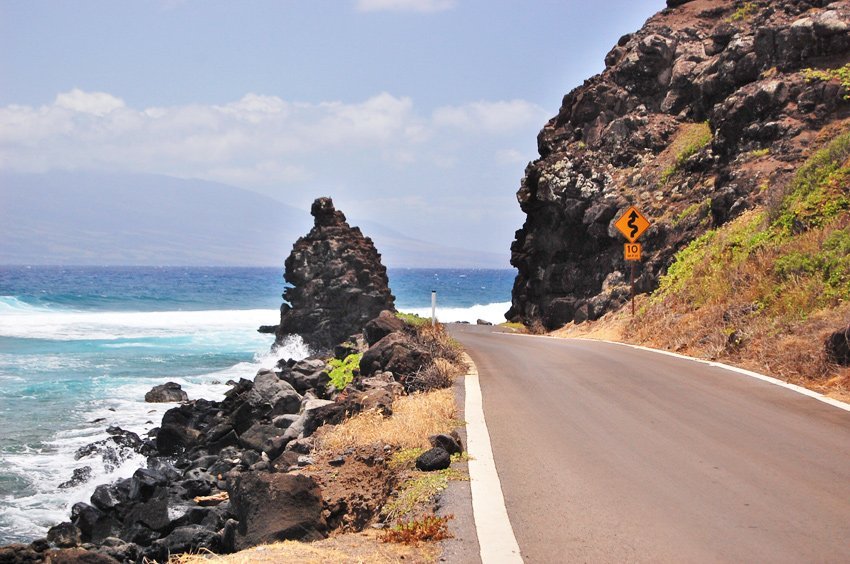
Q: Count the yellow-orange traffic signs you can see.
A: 2